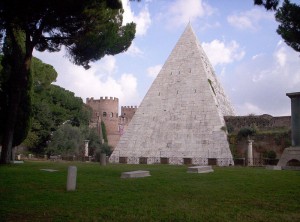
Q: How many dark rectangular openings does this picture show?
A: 5